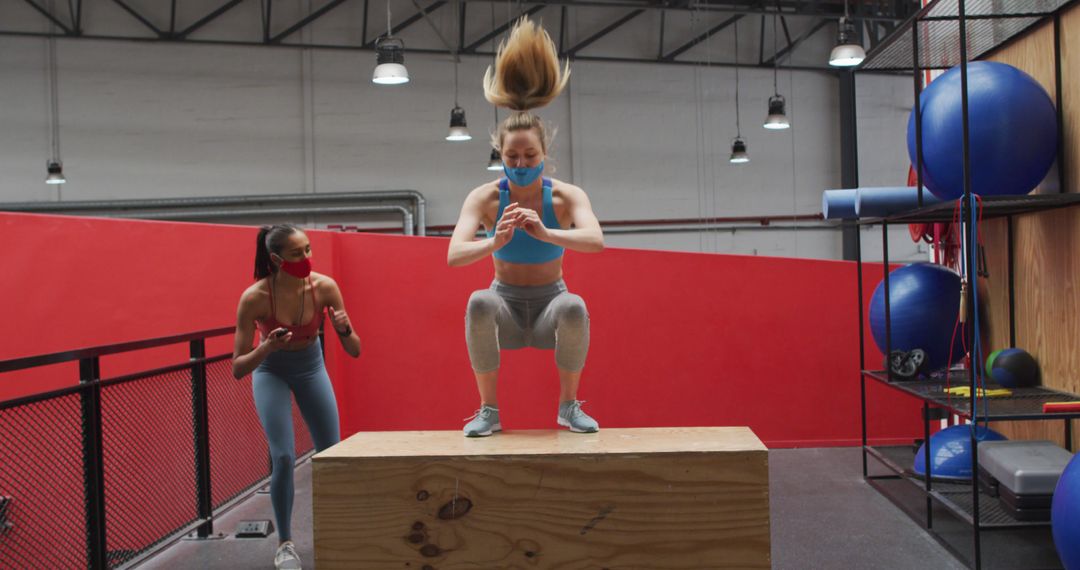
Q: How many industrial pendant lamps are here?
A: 7